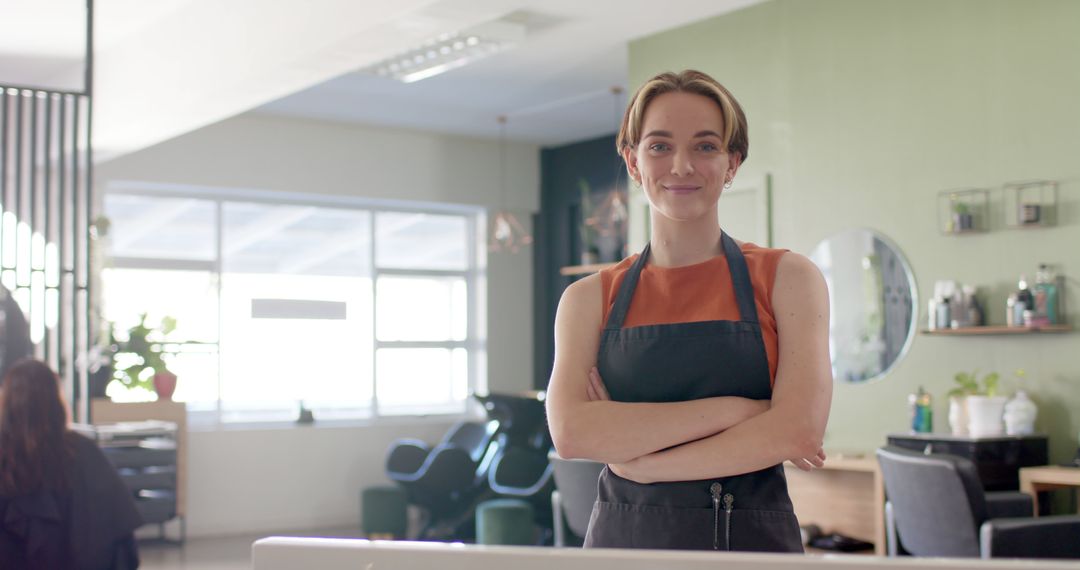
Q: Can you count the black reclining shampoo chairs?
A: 2